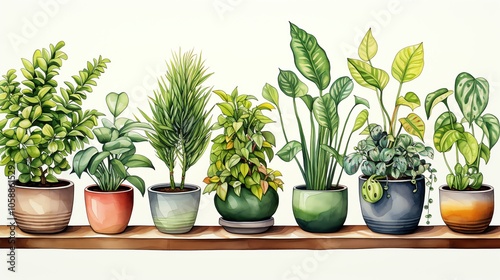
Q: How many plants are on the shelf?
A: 7